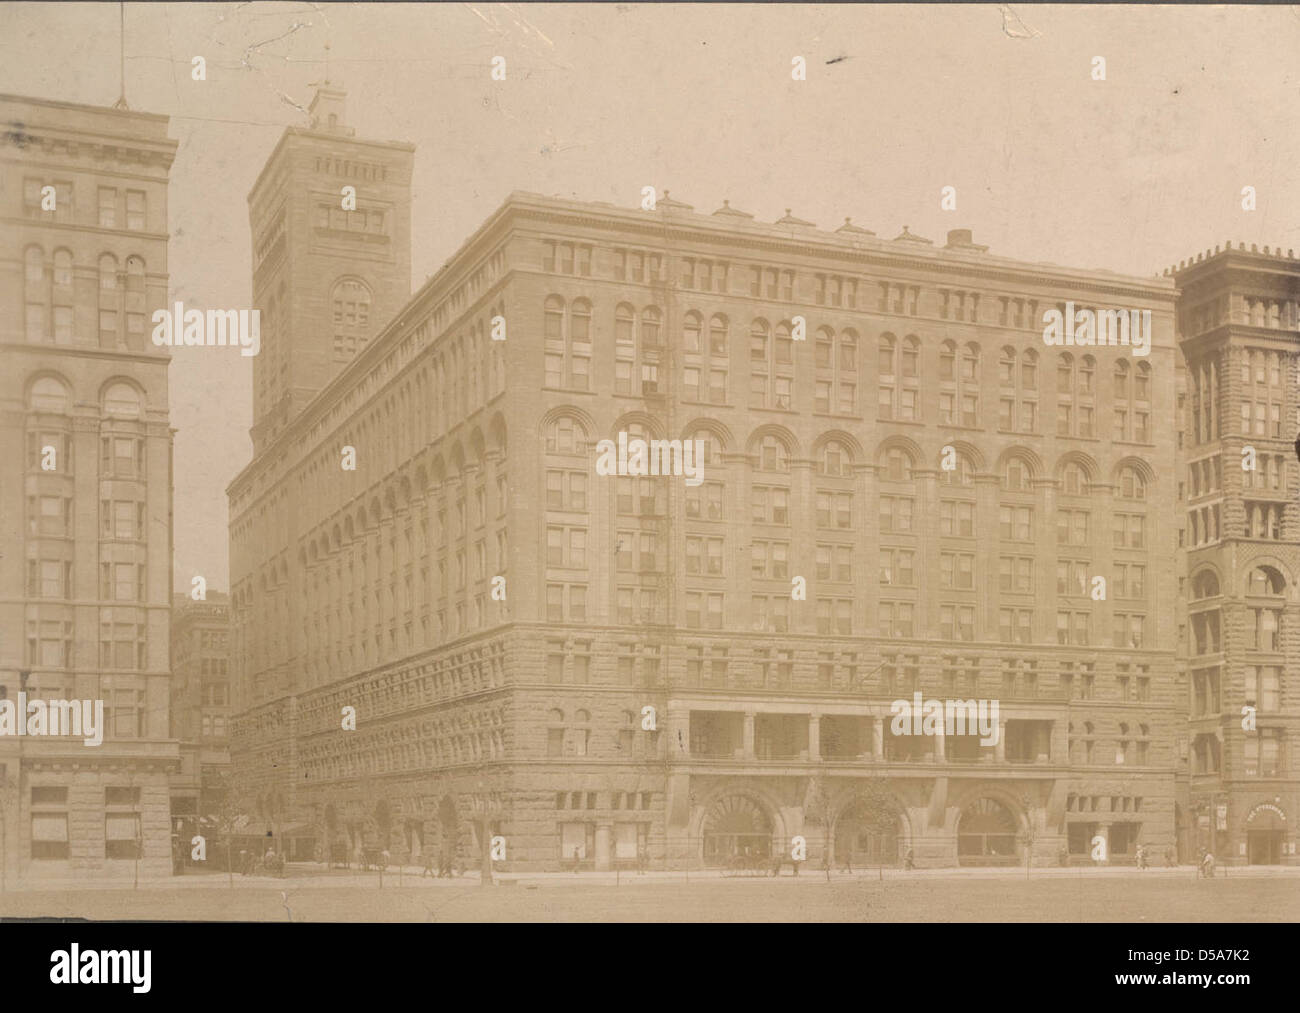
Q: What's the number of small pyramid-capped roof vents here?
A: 5